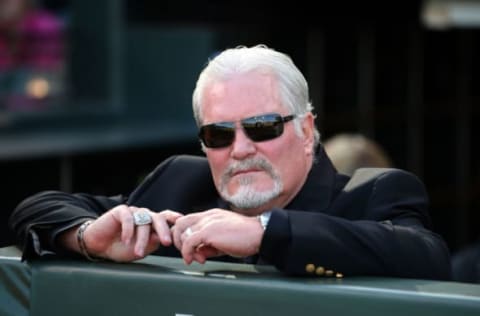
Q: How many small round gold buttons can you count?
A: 4